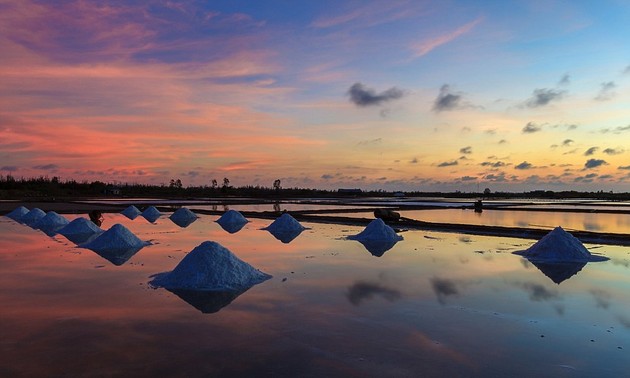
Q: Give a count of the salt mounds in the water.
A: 13